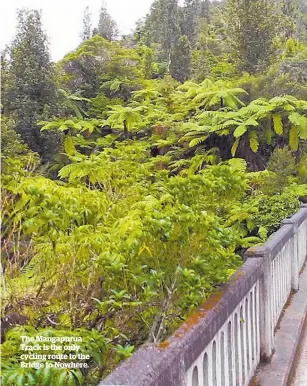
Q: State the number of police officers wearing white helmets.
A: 0